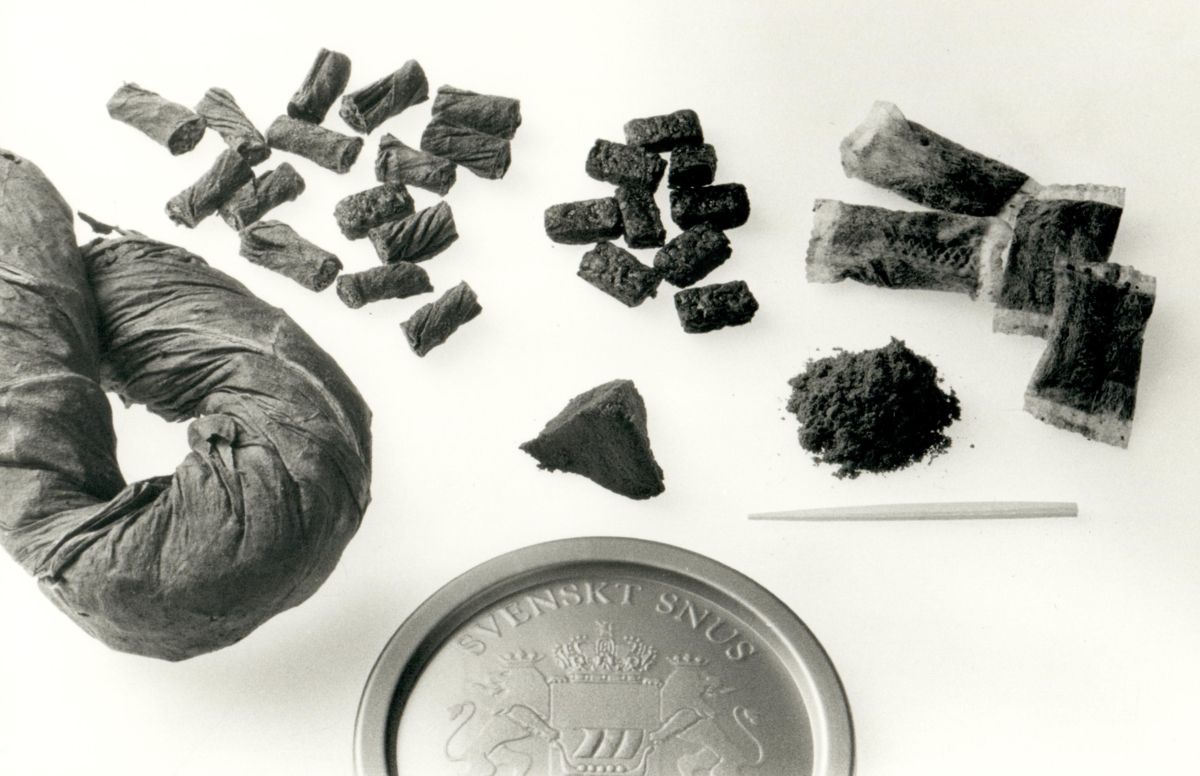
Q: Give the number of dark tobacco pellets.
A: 9